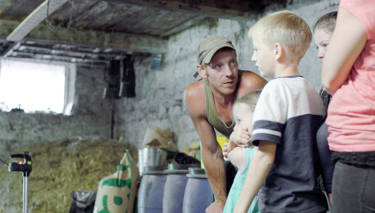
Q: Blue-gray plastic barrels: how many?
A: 3